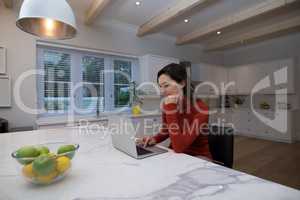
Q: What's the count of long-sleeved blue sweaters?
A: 0